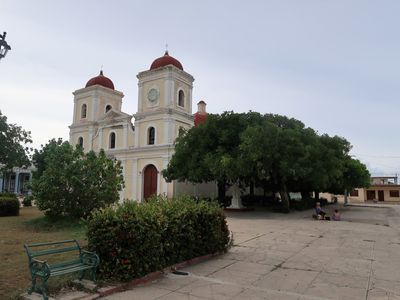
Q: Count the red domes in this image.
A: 2